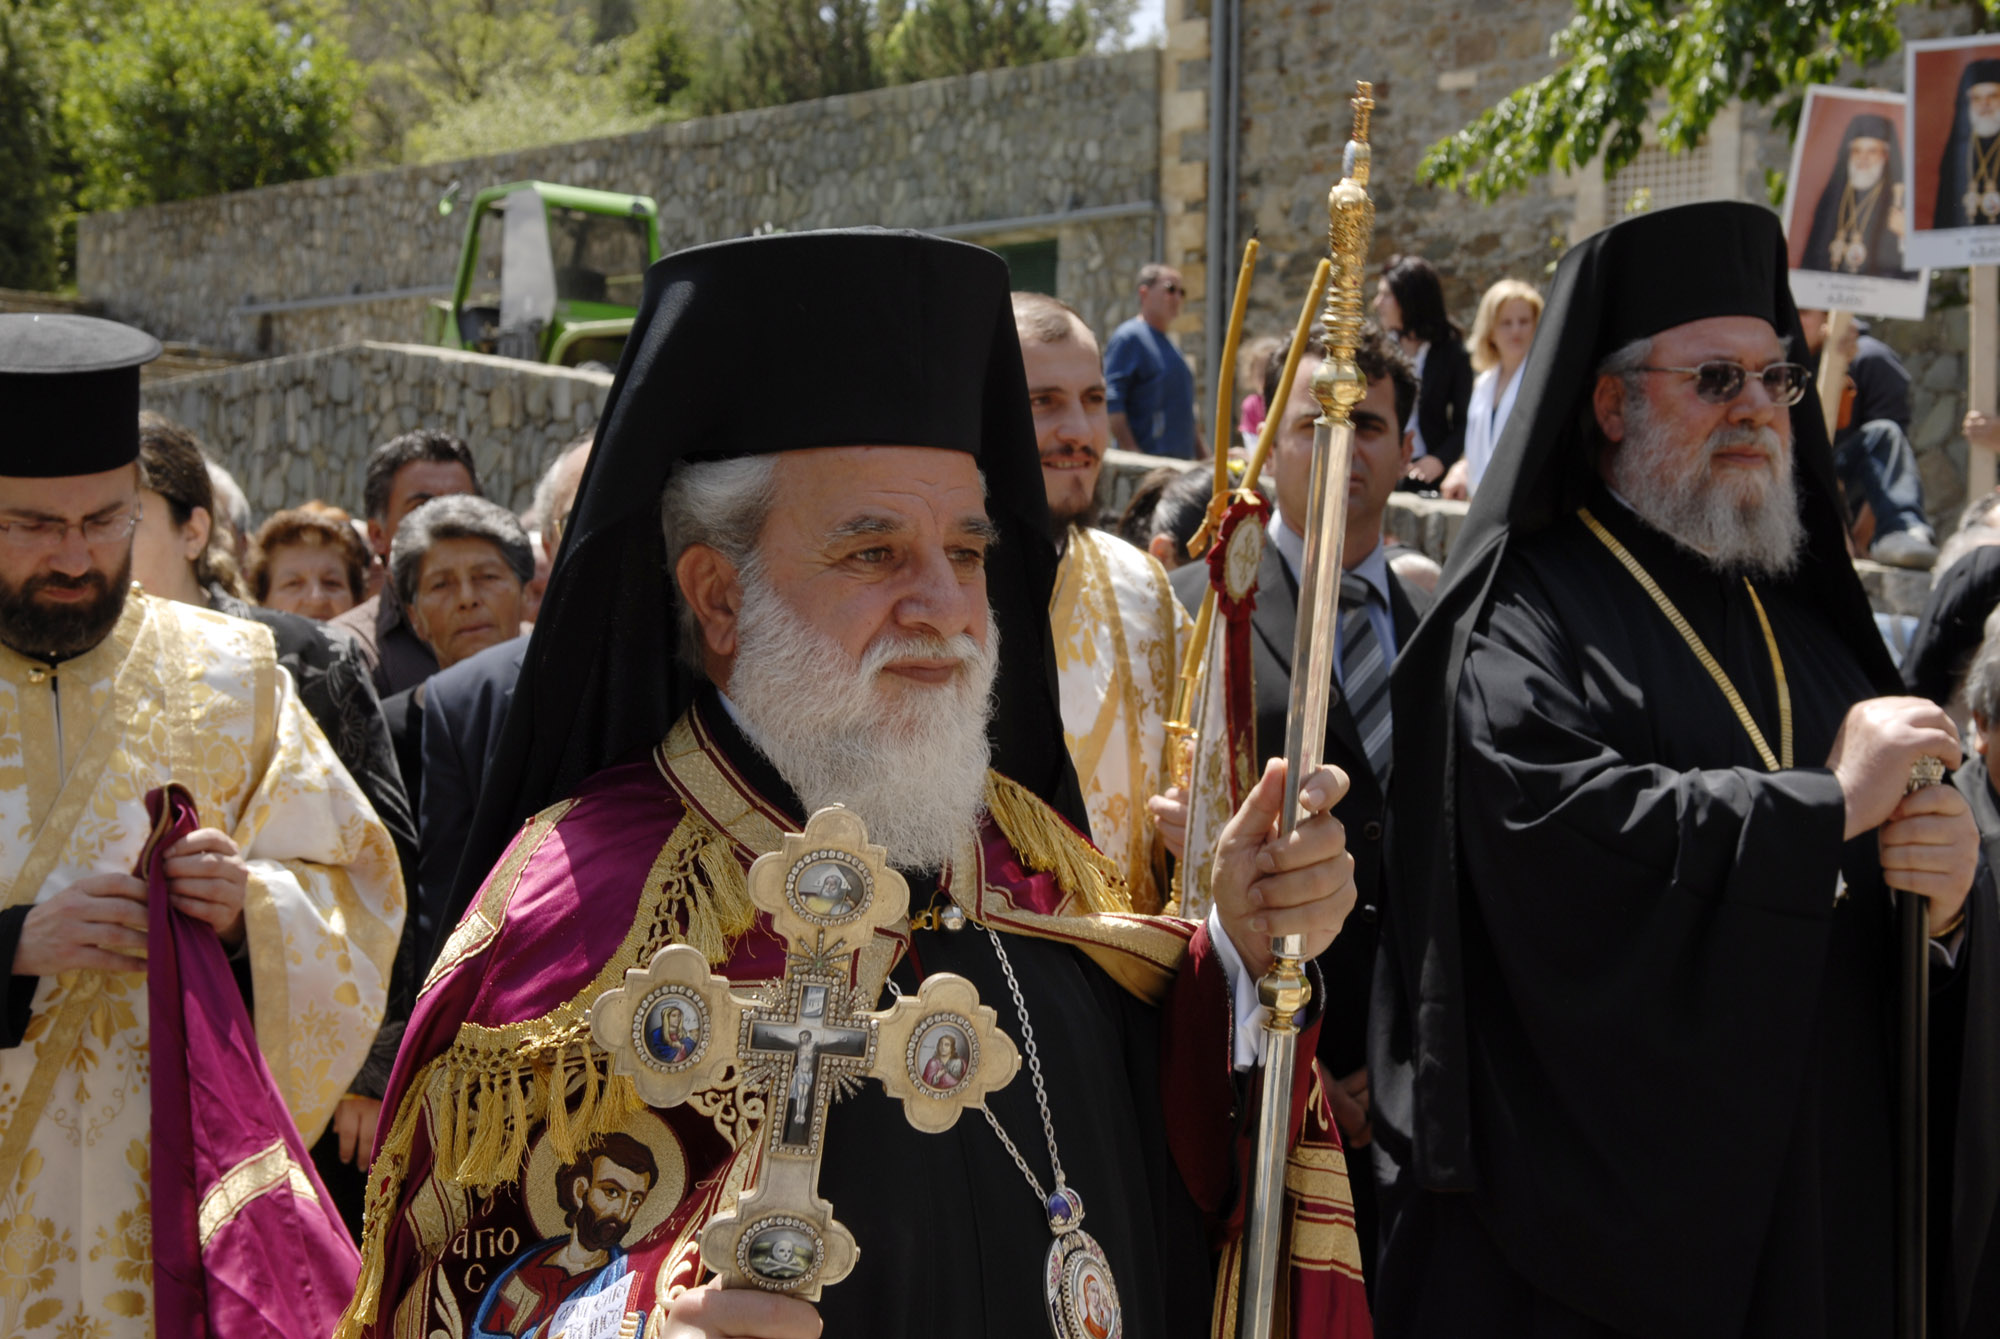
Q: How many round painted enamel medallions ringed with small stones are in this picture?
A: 4